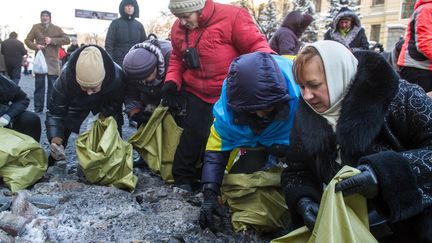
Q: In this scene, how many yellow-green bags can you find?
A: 5